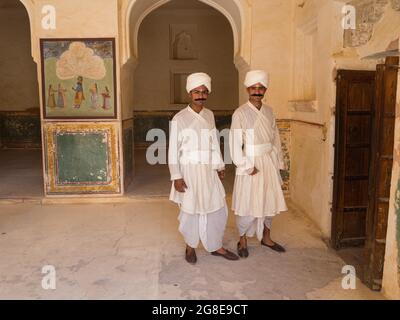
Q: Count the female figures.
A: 4